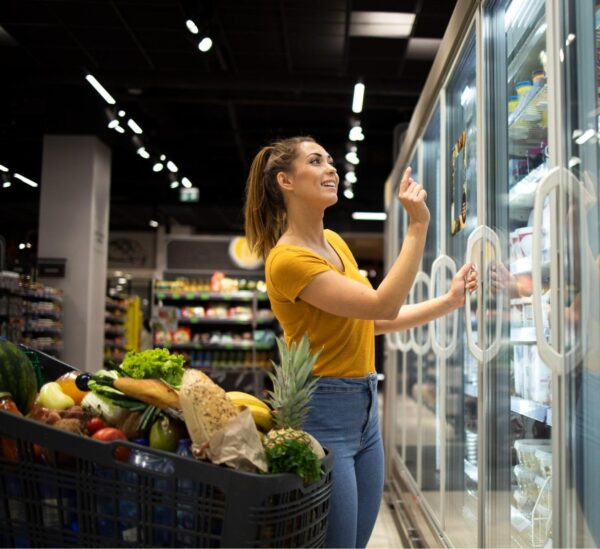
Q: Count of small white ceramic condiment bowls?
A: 0